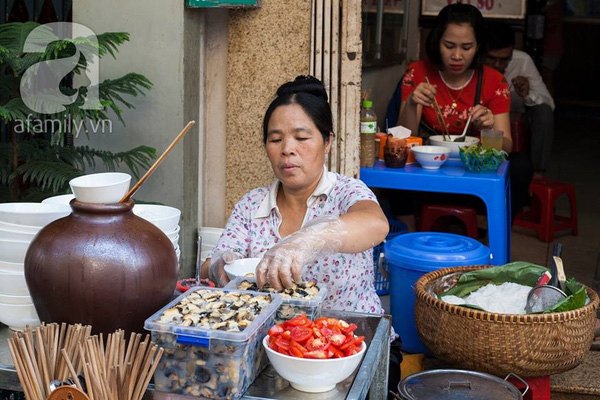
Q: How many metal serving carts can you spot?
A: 1